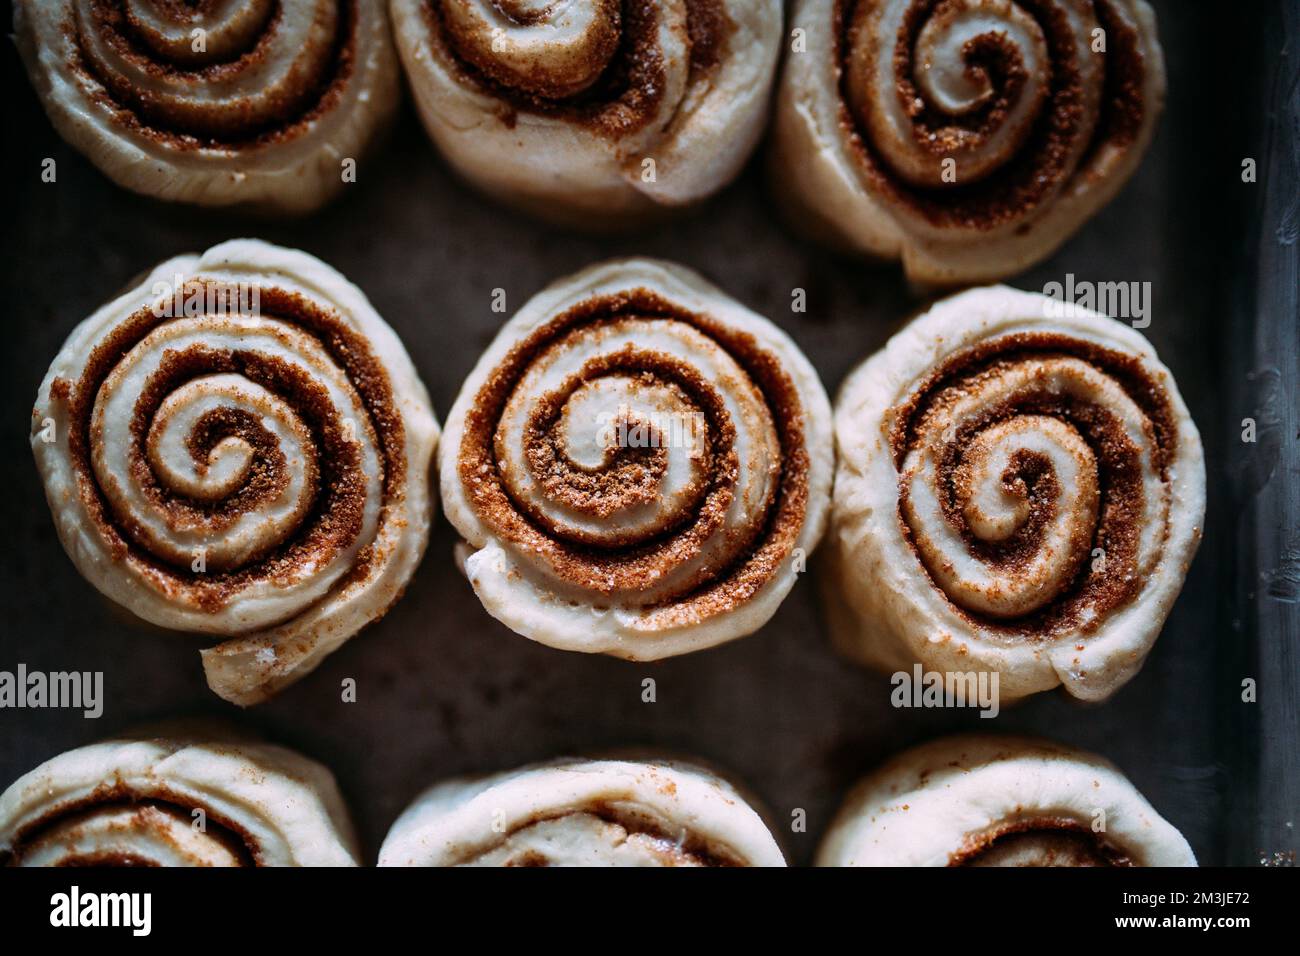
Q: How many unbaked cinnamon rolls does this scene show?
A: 9